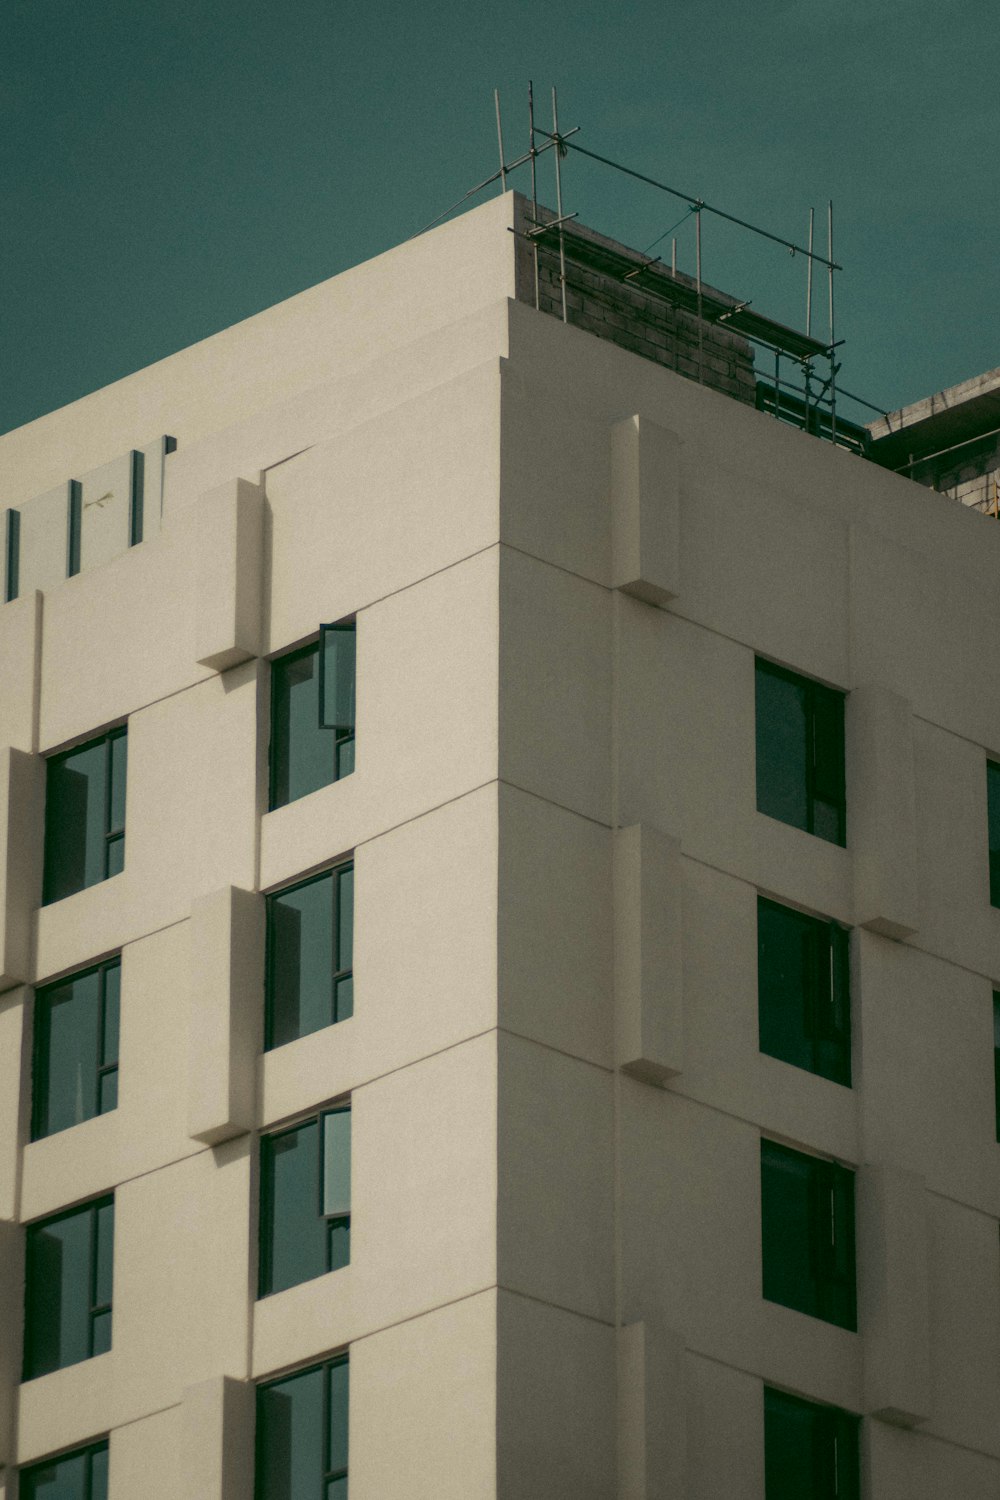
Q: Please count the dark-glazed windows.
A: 14